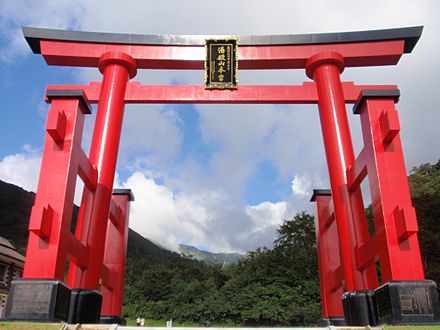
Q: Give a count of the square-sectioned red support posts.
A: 4